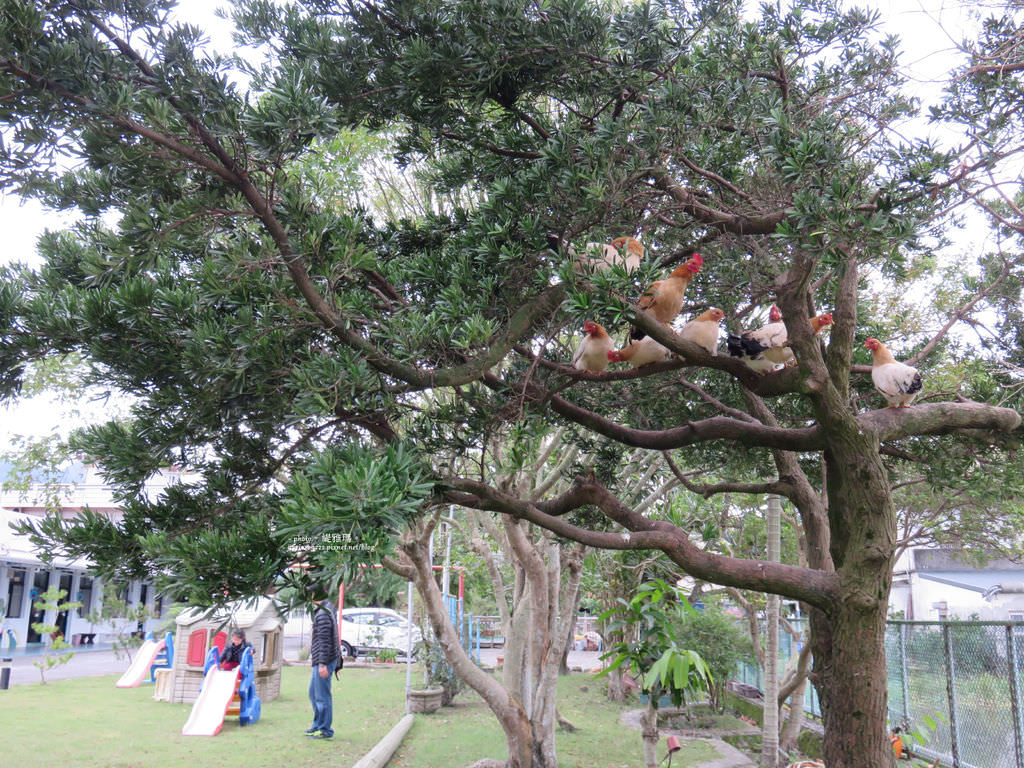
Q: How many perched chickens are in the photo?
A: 8